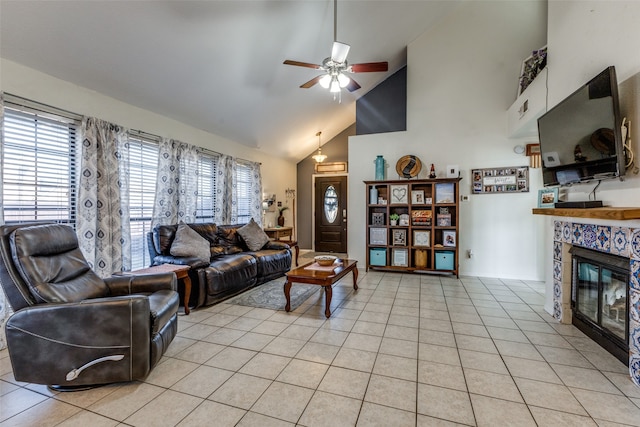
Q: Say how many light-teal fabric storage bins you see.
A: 2